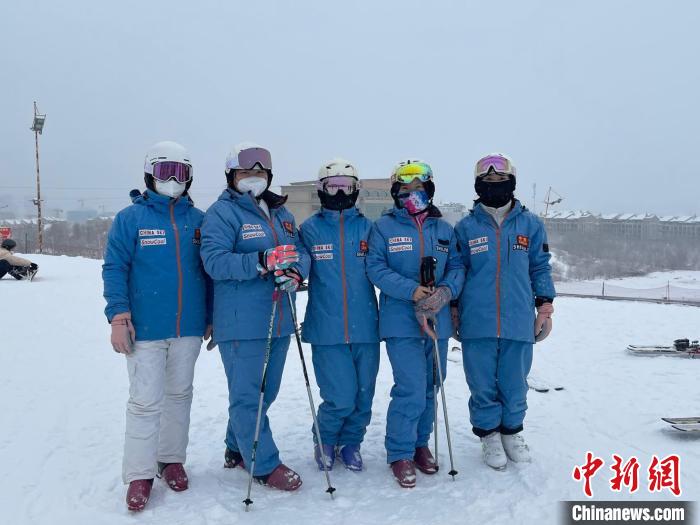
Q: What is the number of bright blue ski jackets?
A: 5